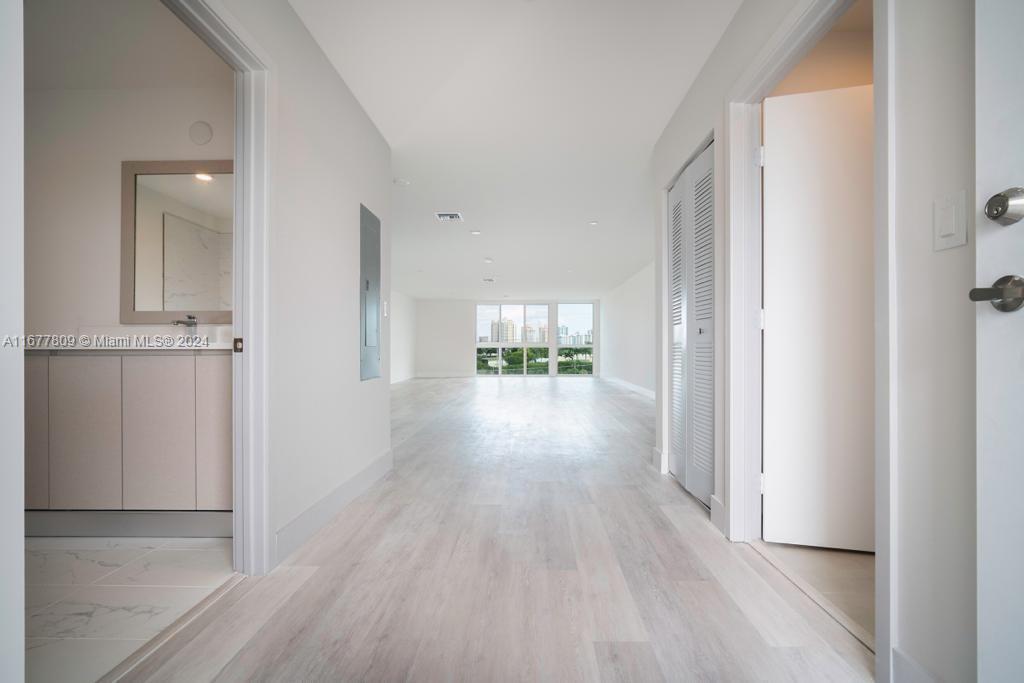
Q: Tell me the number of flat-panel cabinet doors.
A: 4